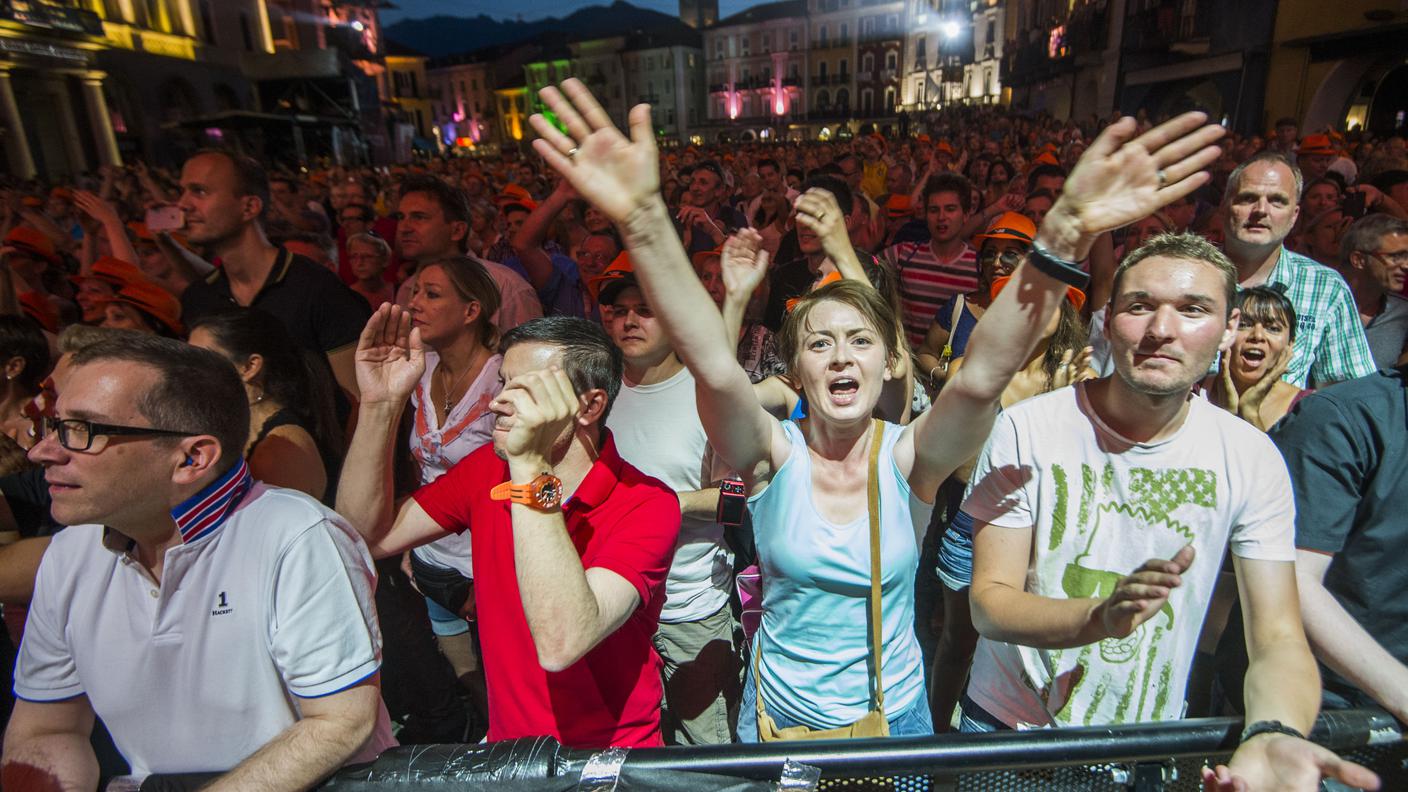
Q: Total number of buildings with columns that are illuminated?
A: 1